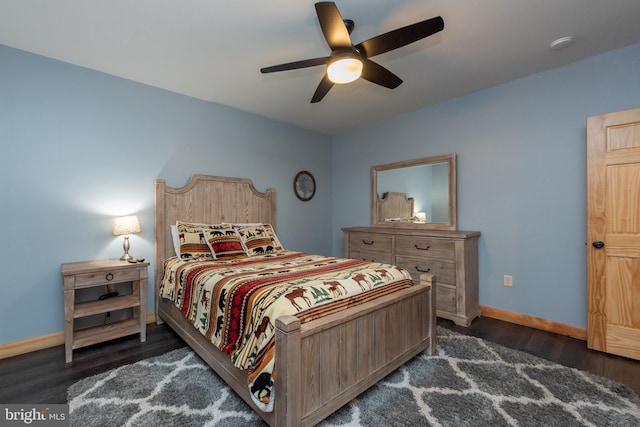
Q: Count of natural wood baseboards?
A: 2